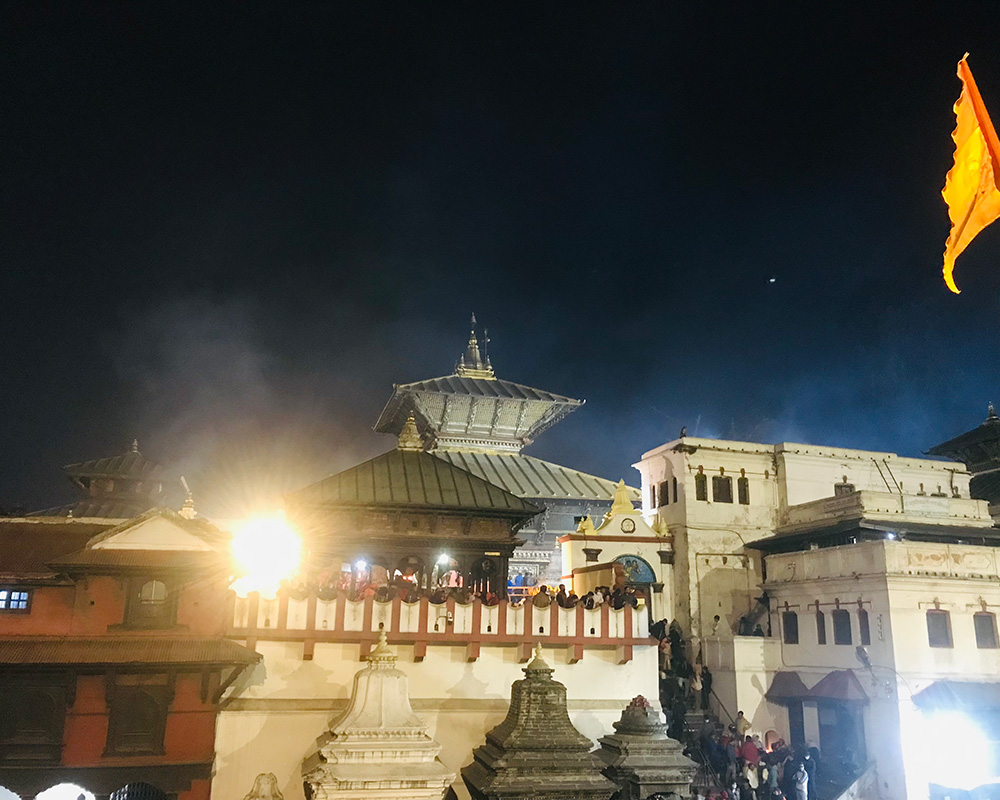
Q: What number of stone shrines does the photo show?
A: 3